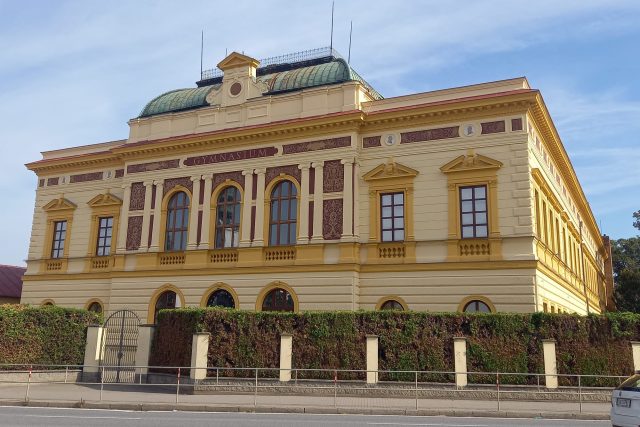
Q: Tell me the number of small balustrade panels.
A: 7